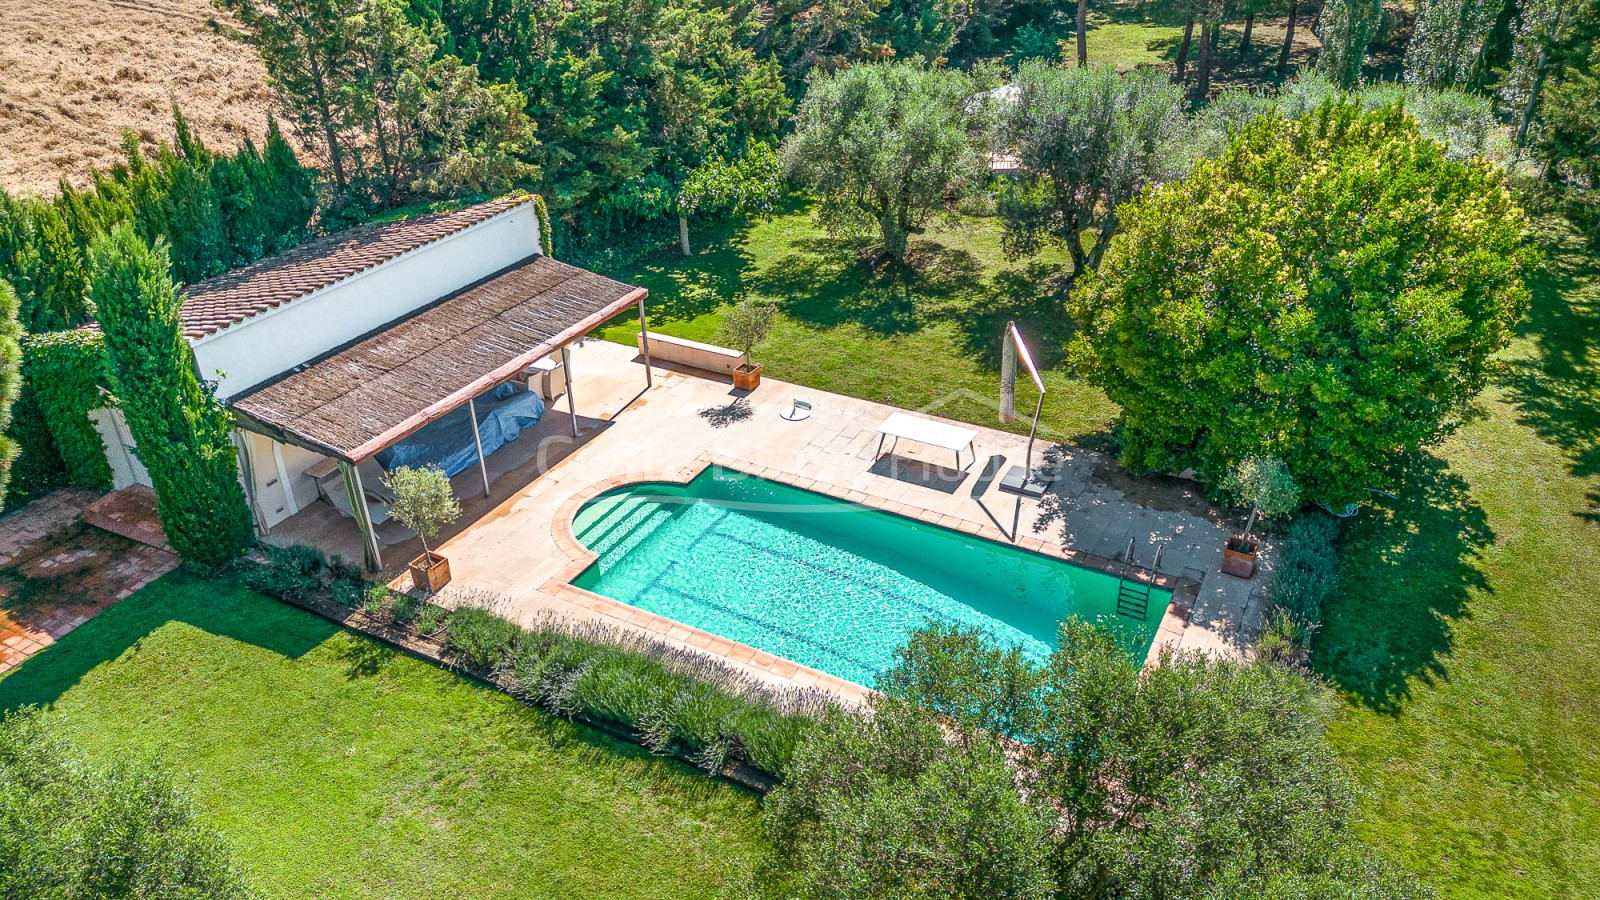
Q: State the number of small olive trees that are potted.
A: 3